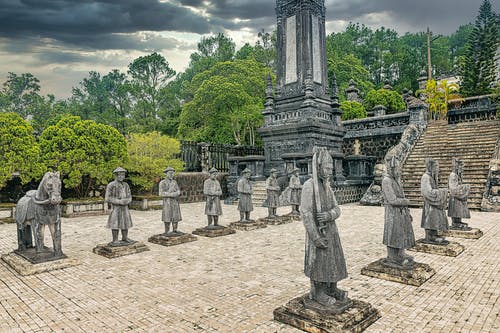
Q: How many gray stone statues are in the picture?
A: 11